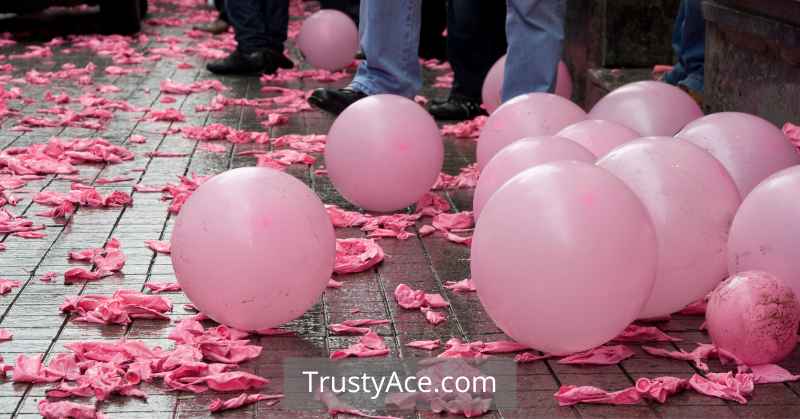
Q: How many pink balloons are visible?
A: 13